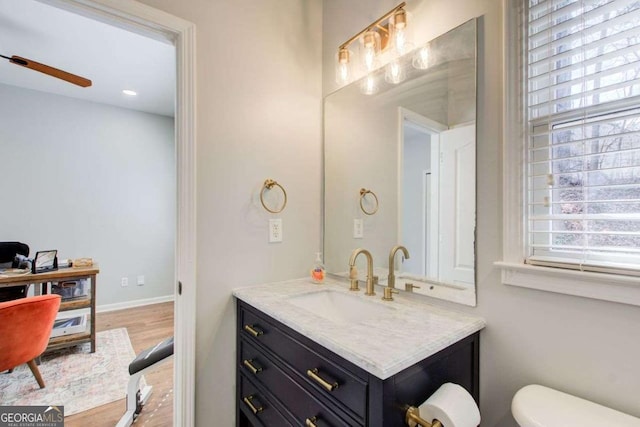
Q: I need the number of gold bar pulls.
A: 5